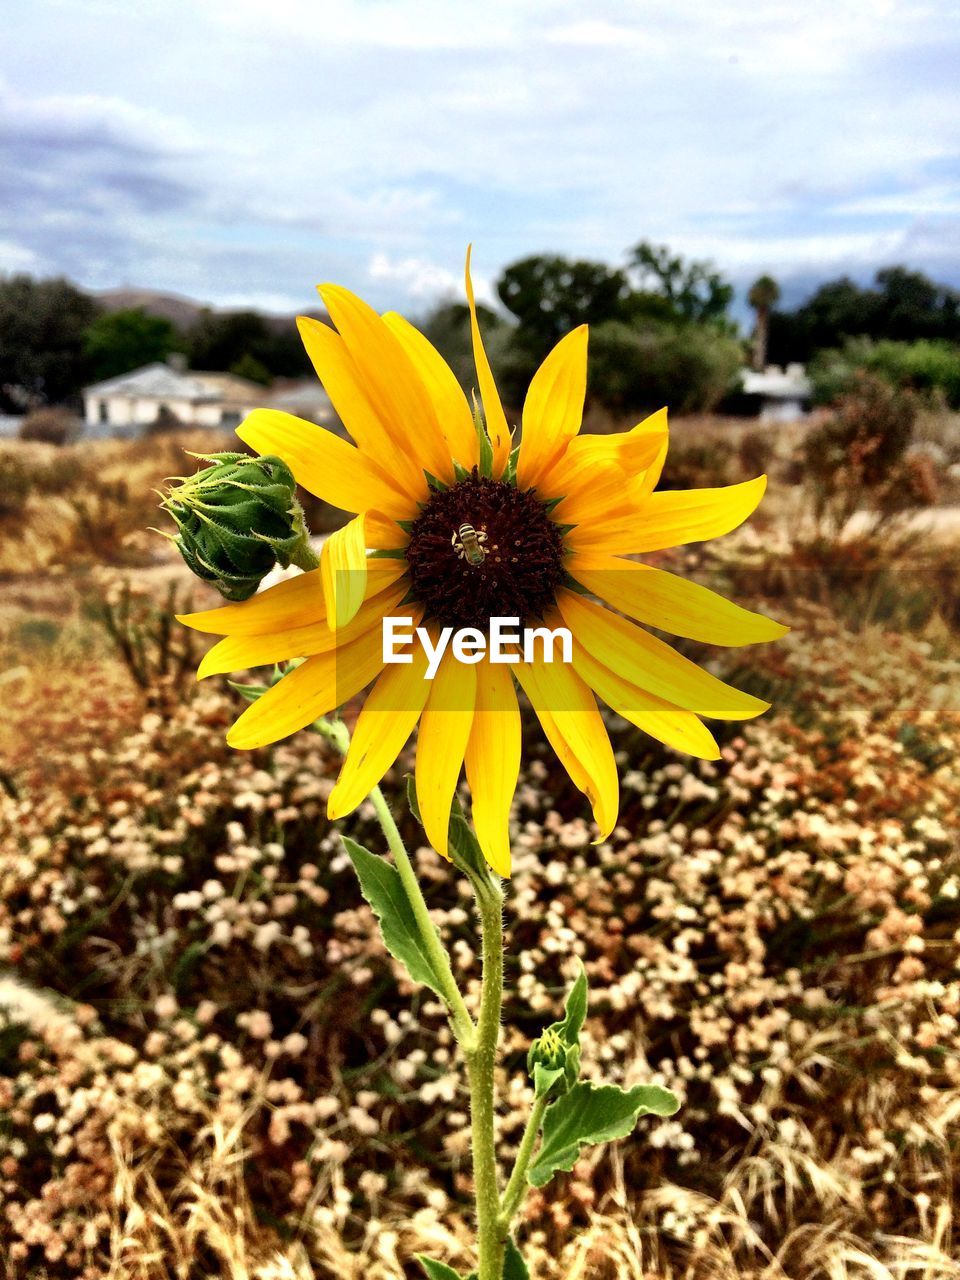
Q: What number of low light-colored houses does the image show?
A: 2